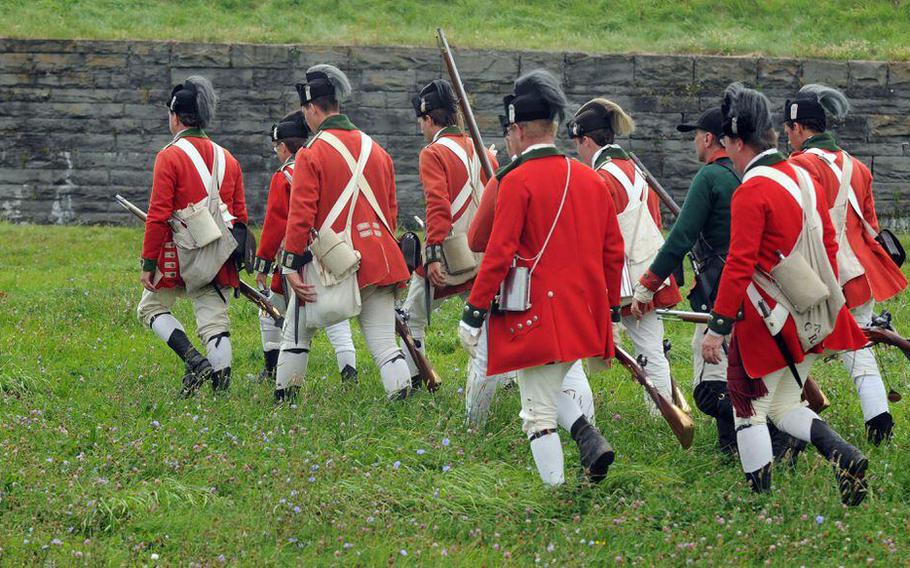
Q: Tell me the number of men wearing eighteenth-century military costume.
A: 10